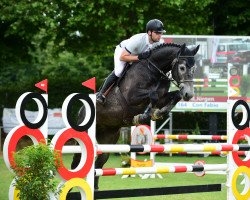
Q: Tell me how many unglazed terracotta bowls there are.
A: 0